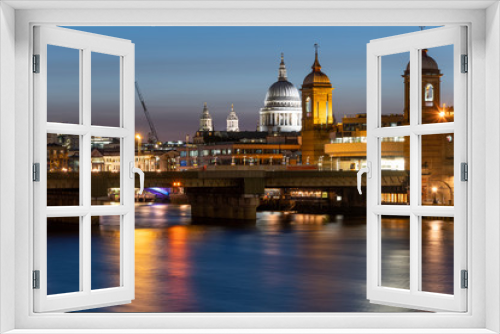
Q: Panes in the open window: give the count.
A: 12